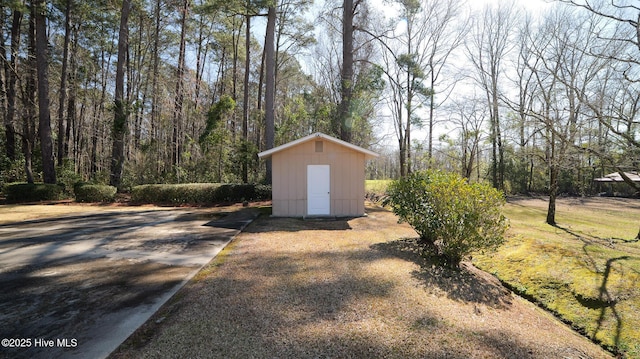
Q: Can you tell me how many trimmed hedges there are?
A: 3